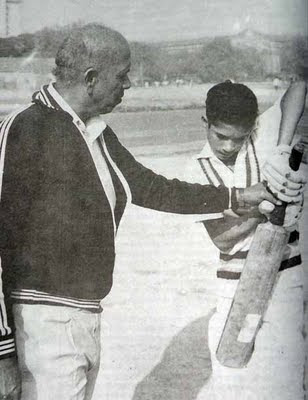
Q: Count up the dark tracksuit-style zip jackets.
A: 1